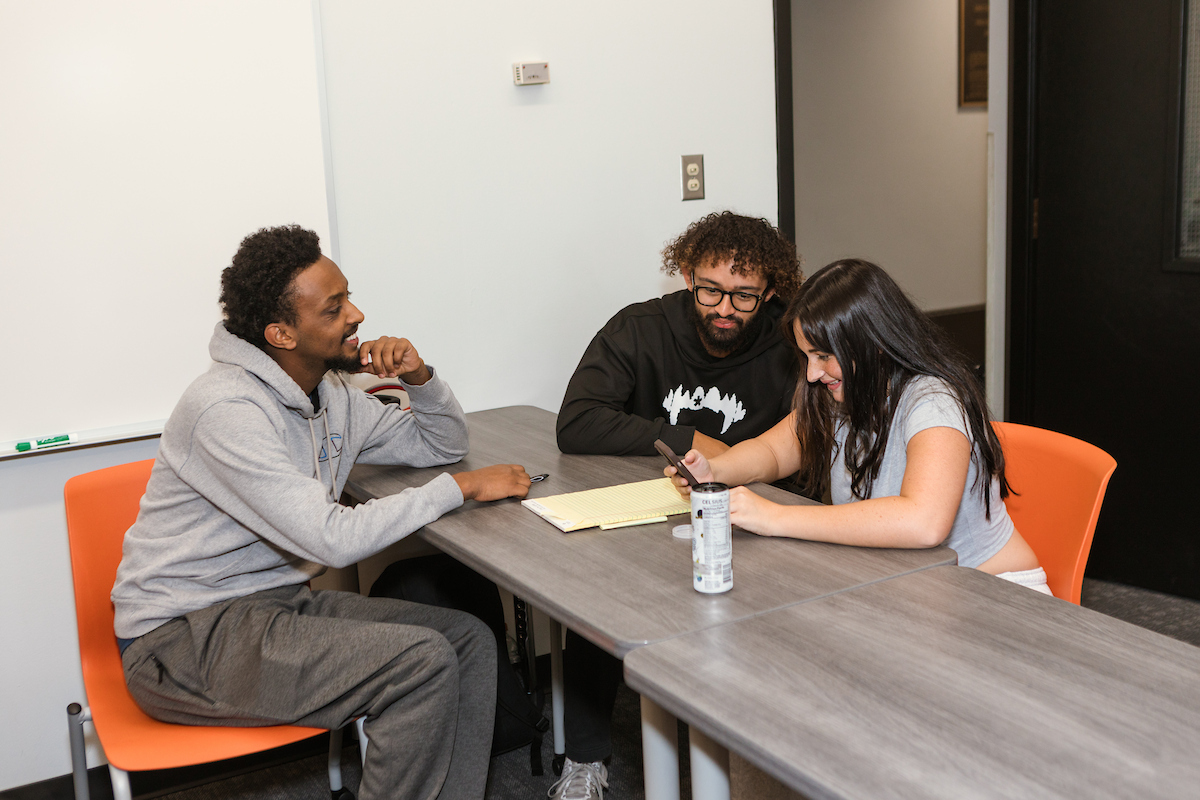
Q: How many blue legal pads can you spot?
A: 0